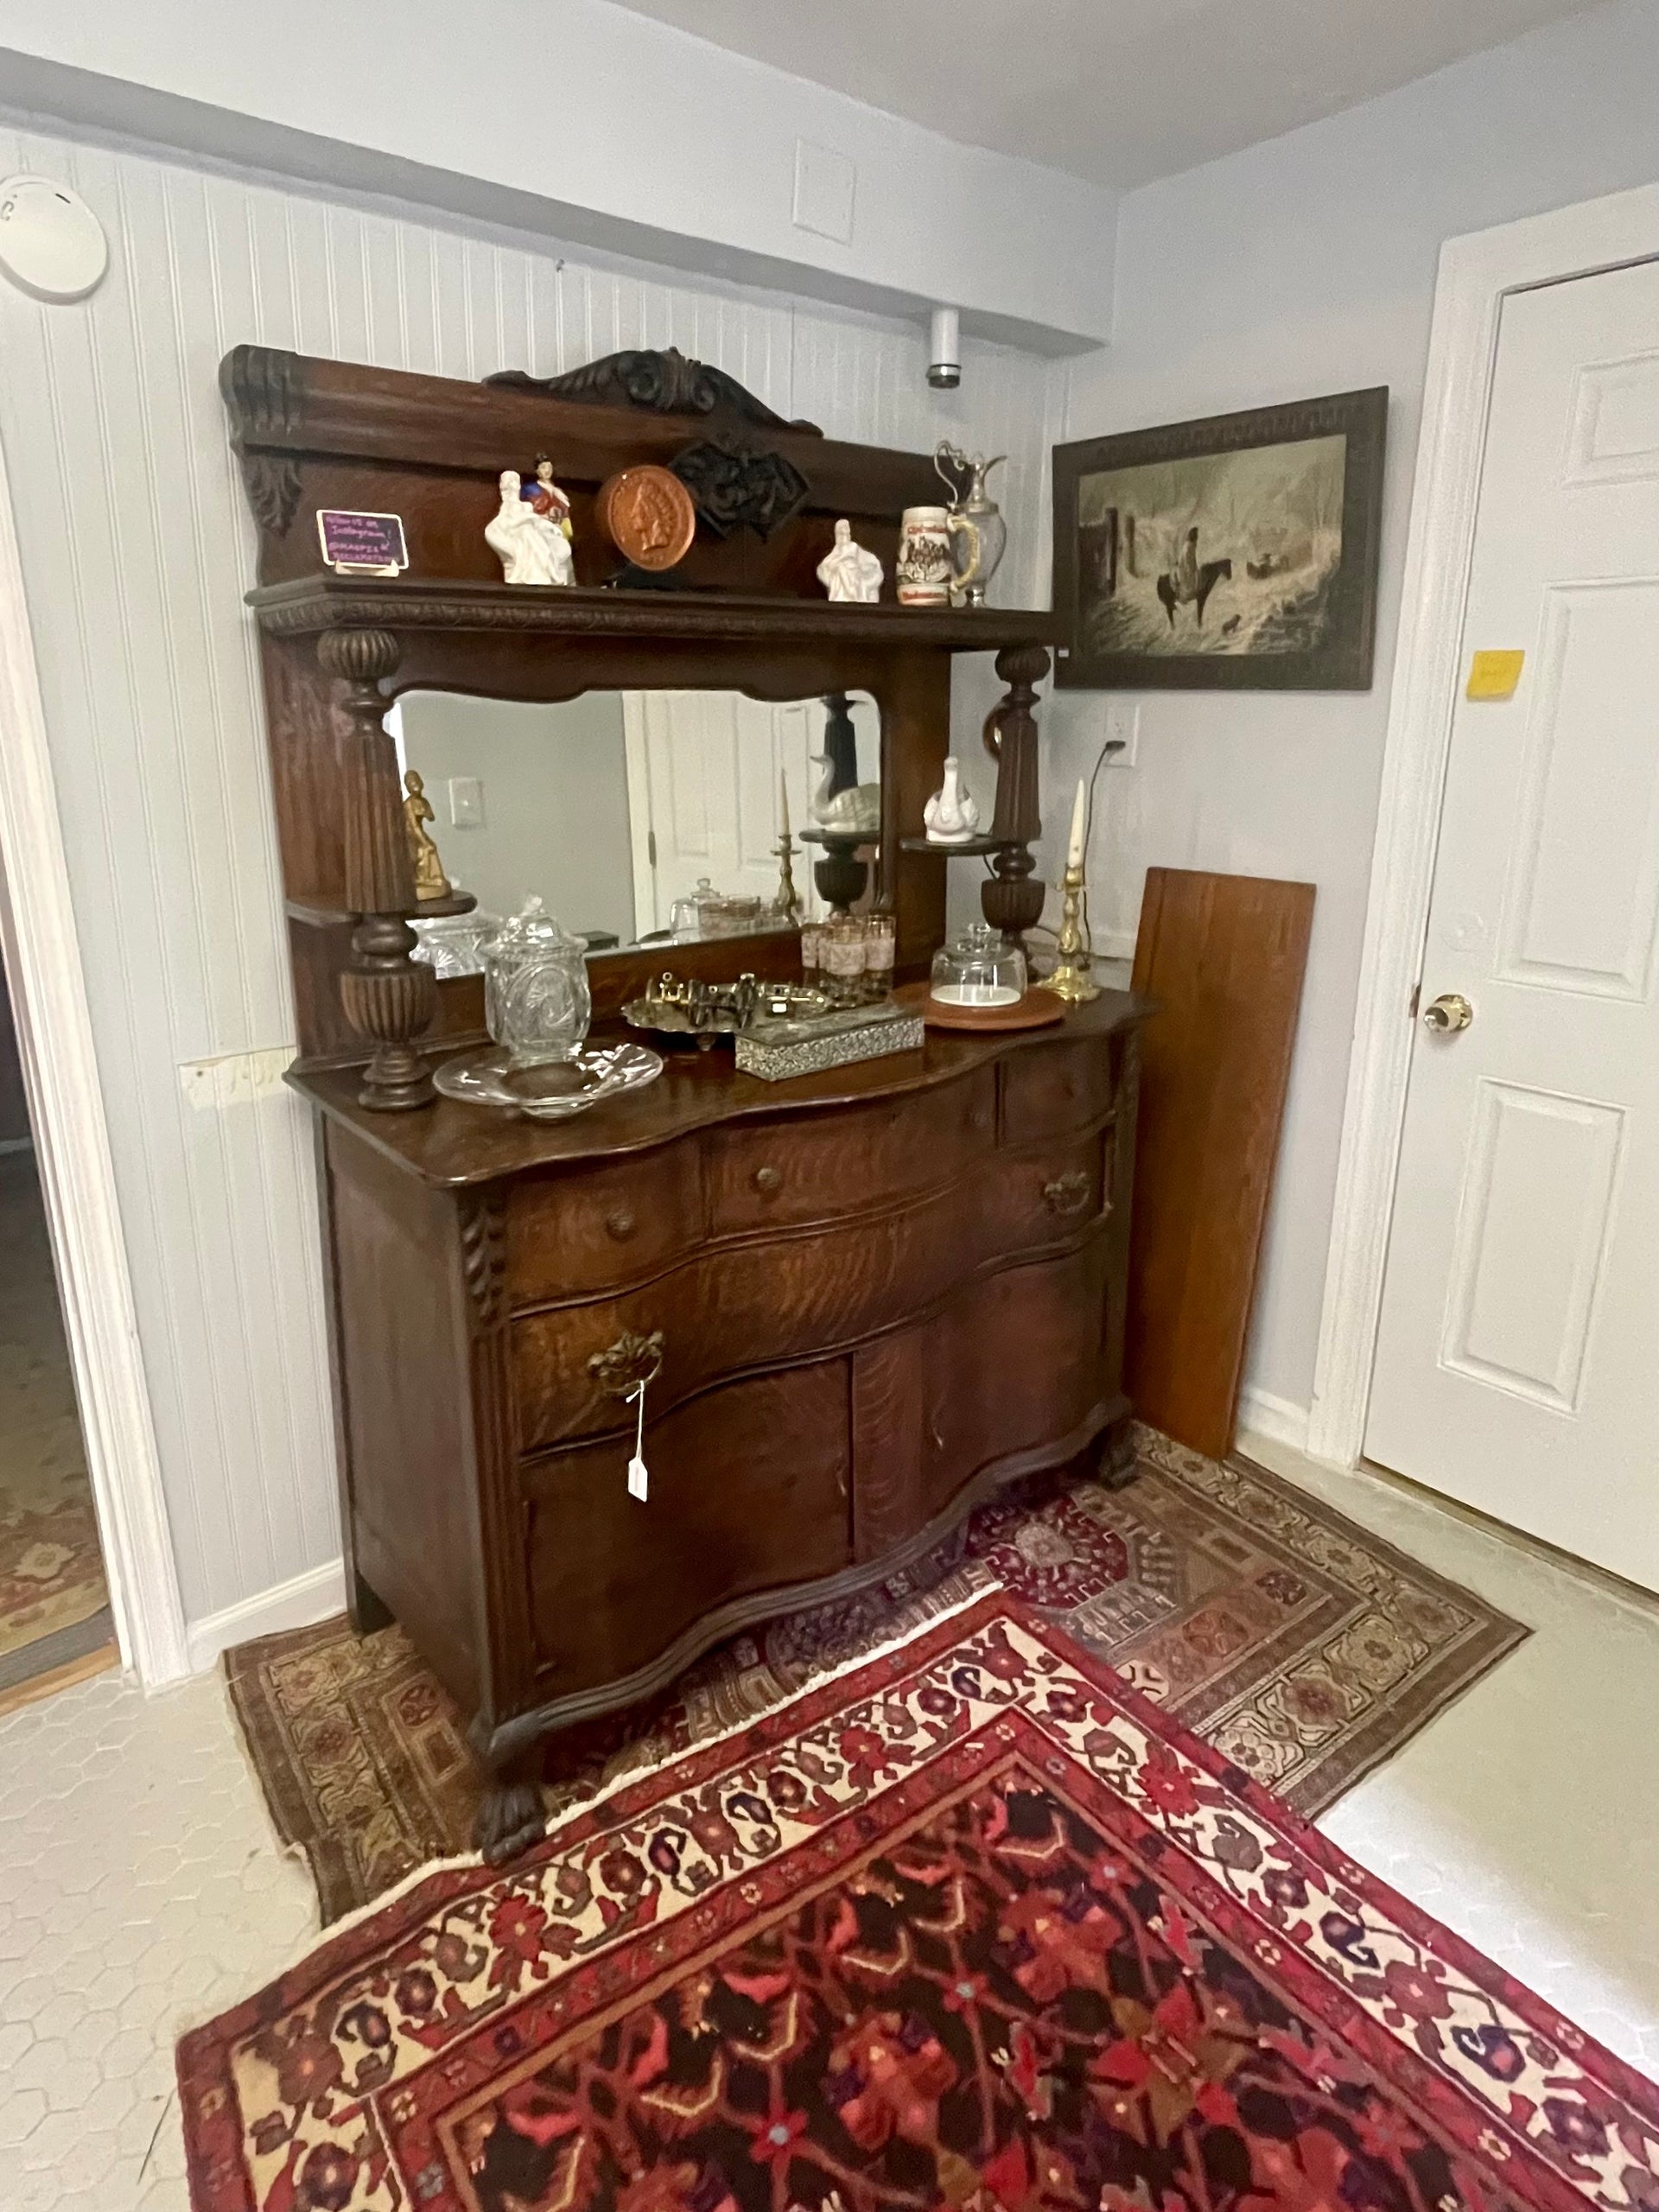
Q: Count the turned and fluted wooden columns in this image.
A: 2